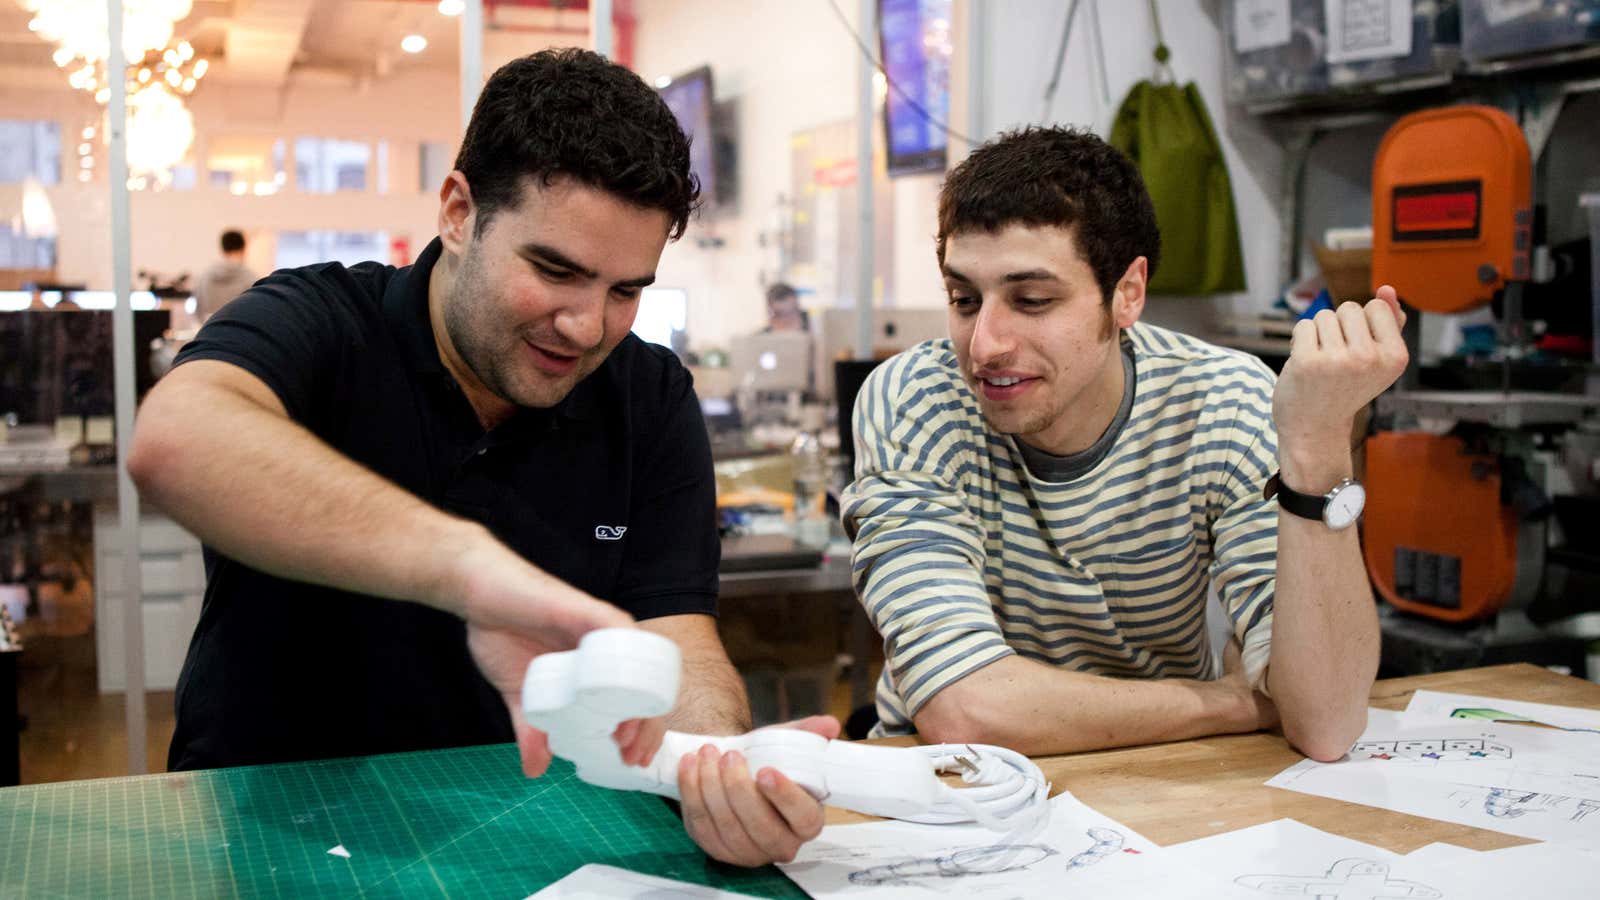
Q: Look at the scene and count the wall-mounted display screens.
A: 2